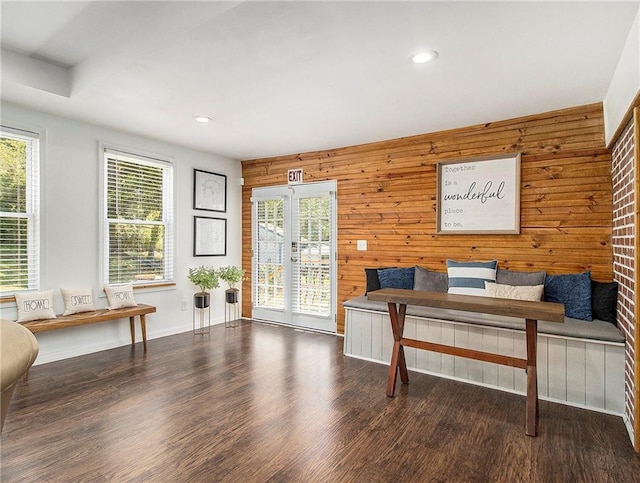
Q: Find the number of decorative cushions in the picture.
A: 11